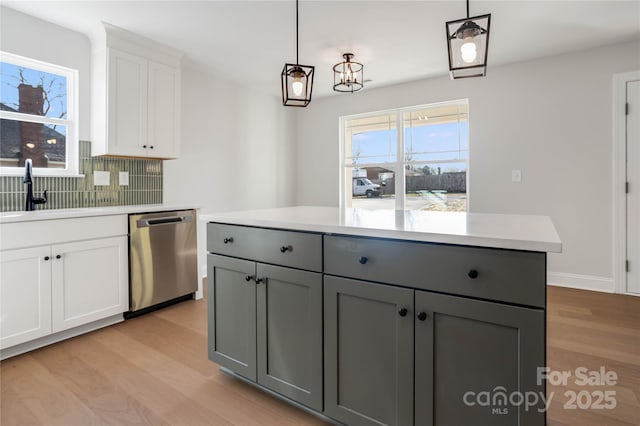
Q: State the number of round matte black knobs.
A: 12